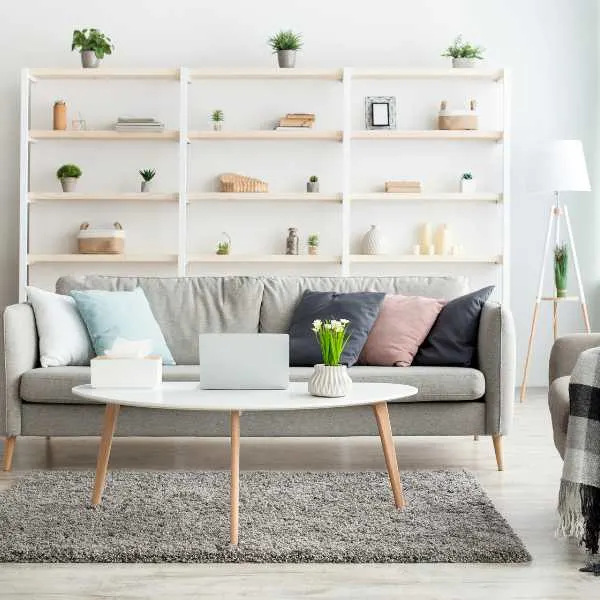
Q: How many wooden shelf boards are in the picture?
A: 12